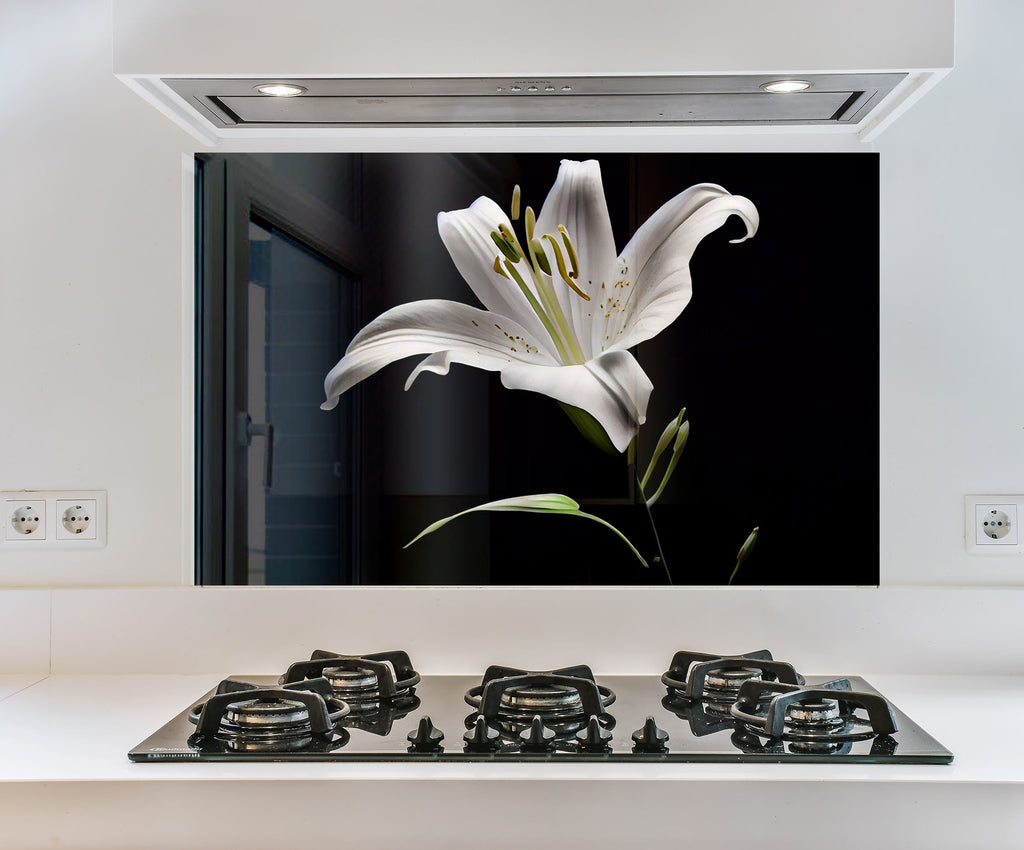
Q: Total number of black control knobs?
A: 5